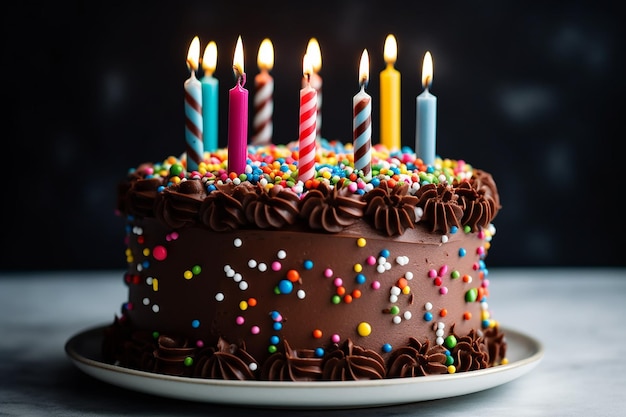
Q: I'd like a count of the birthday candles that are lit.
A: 9